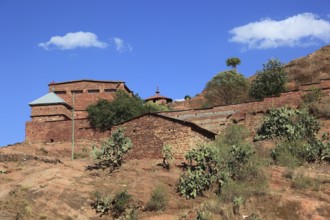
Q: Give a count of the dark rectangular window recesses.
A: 4